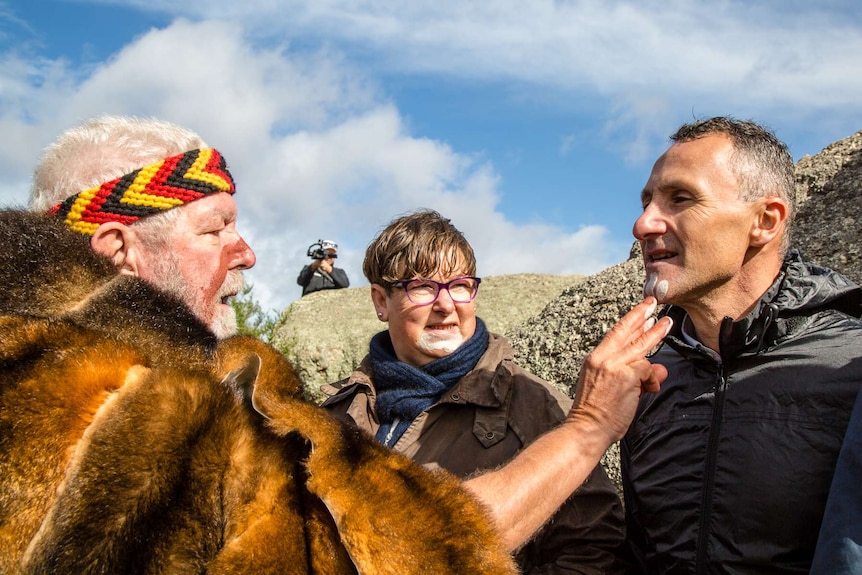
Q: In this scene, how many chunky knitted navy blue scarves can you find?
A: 1